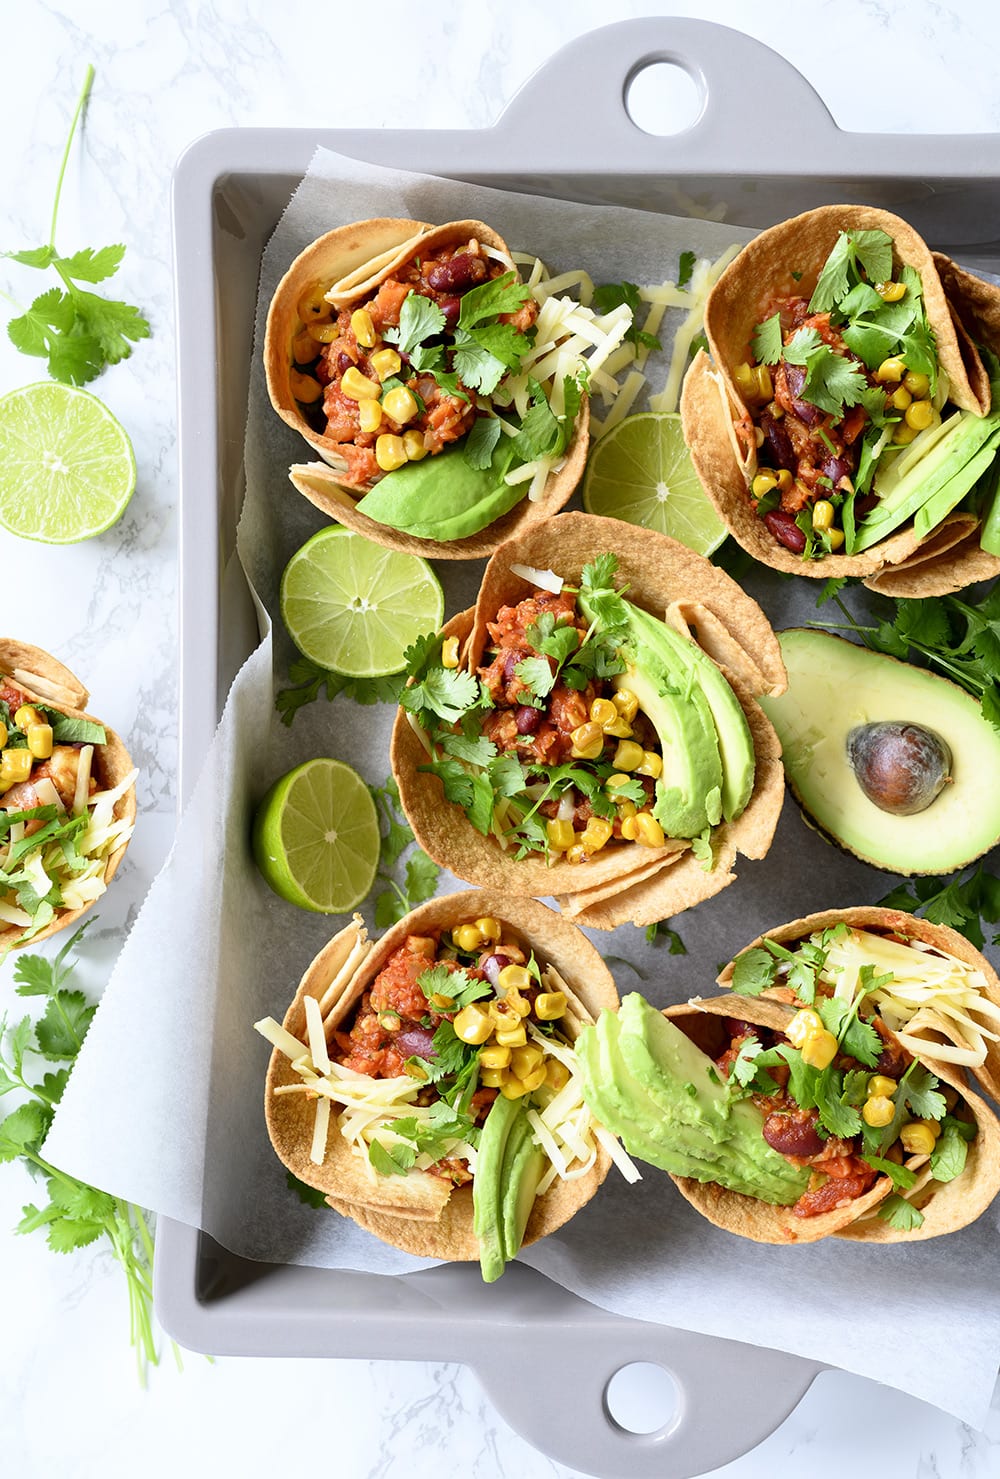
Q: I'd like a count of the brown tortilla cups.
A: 6